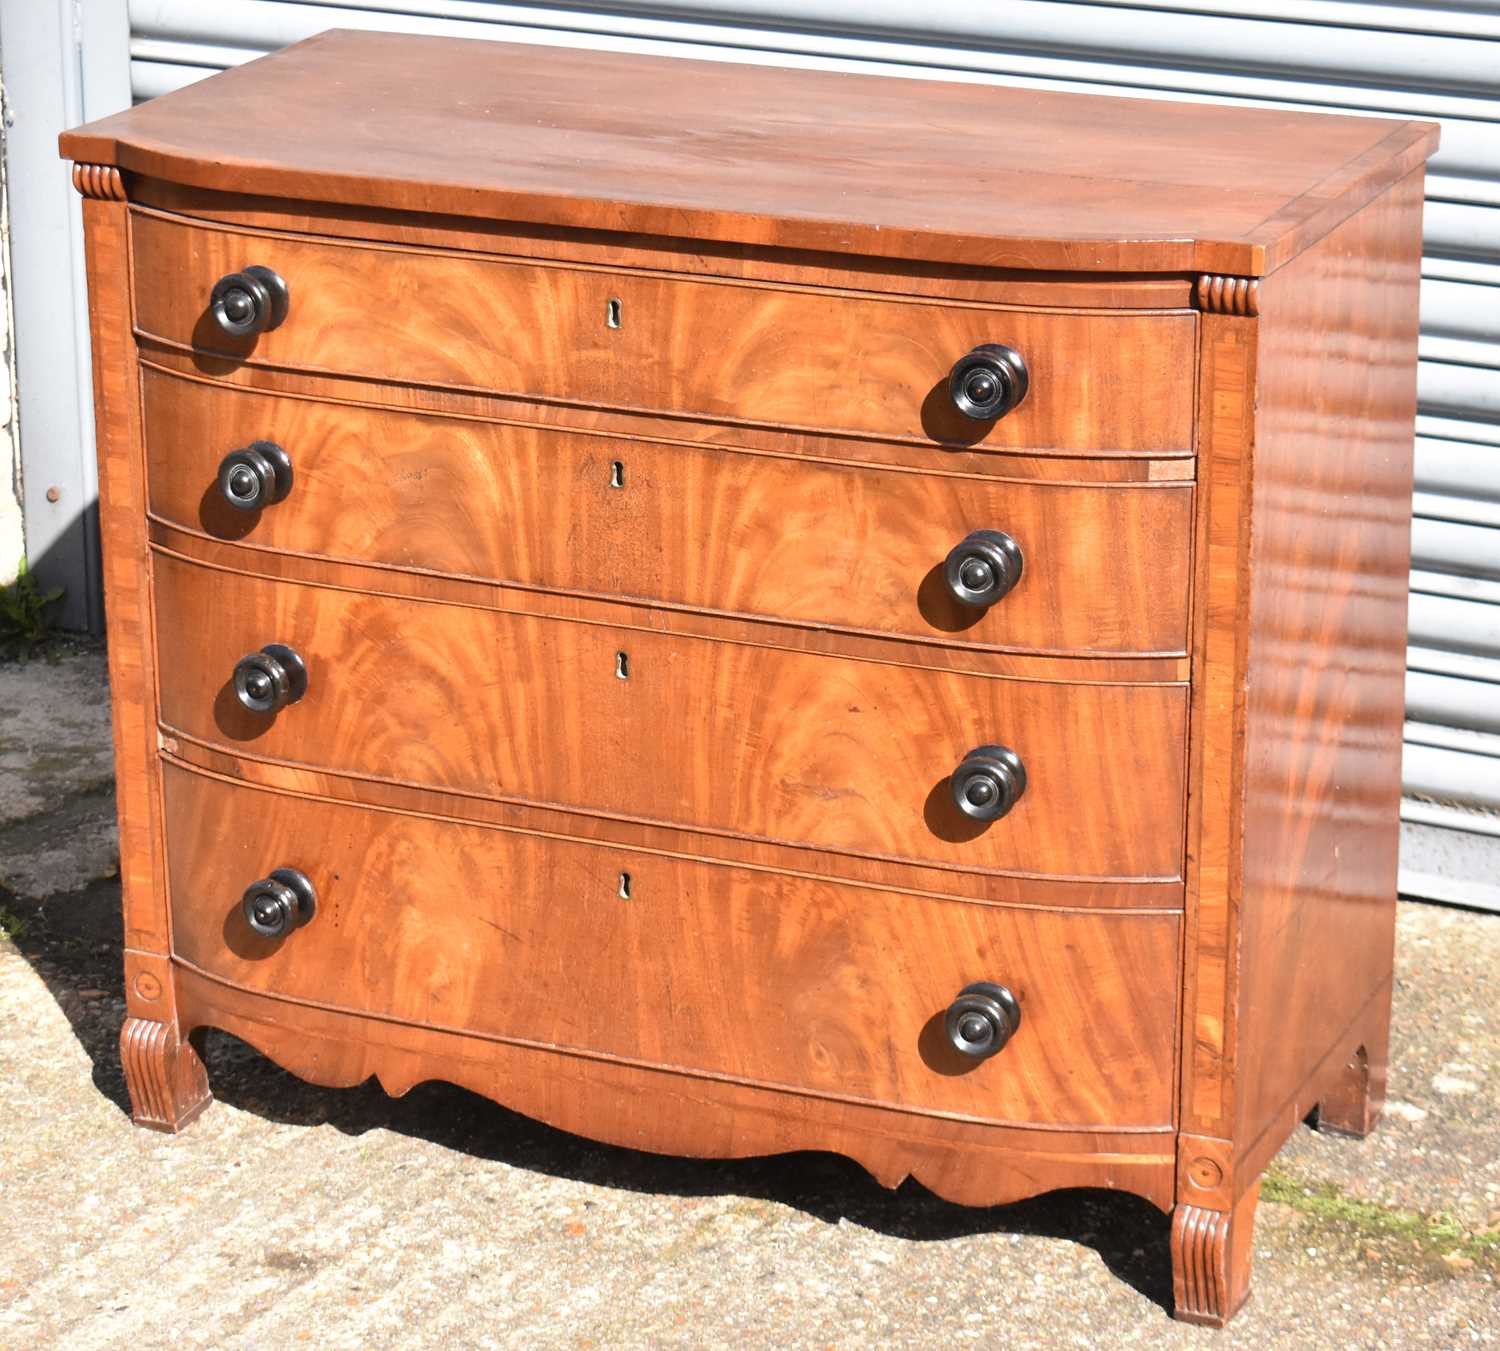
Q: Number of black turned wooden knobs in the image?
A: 8